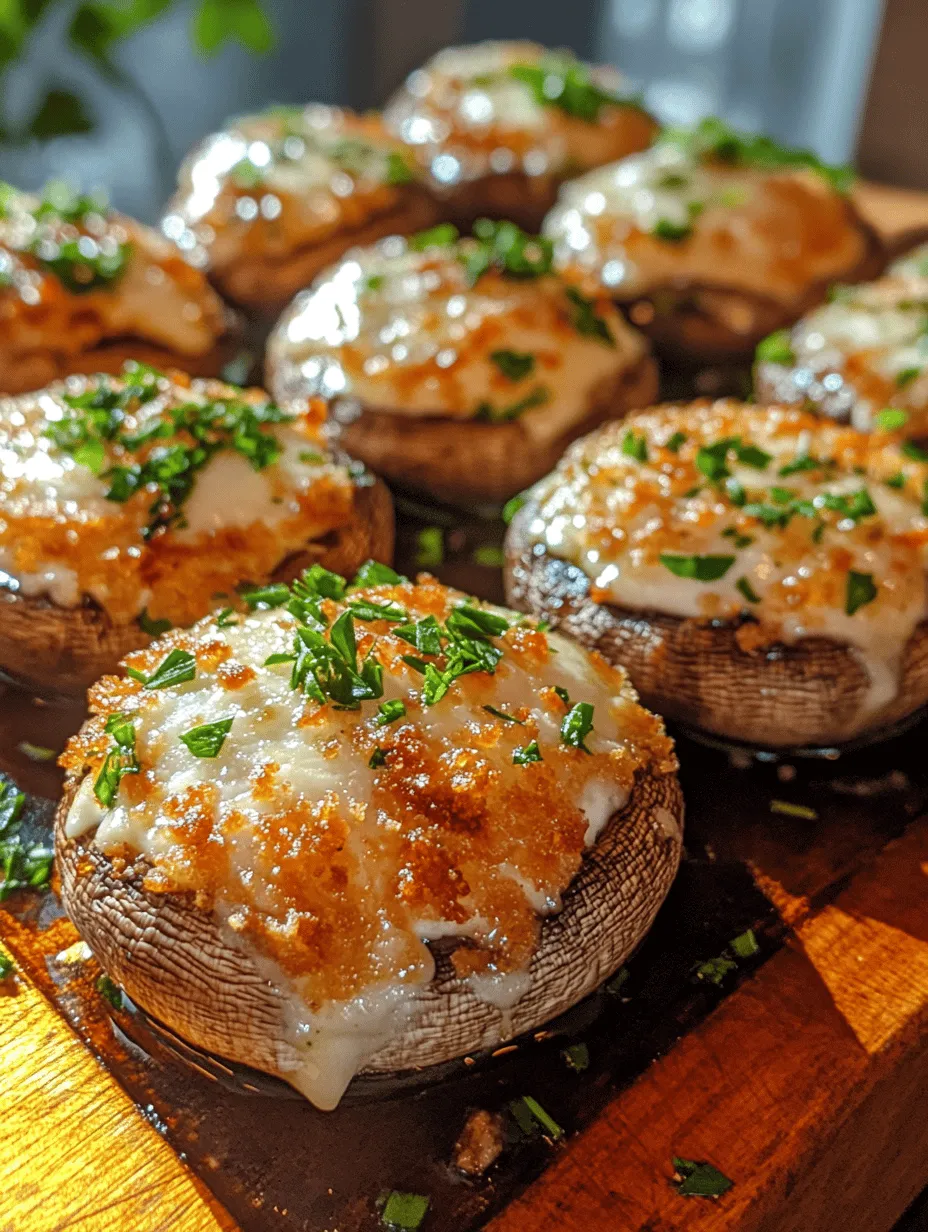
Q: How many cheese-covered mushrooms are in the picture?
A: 9